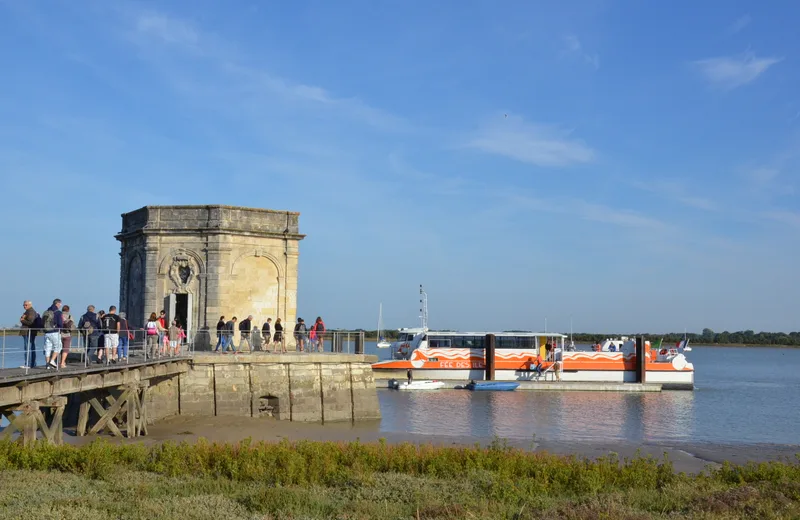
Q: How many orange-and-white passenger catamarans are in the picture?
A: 1